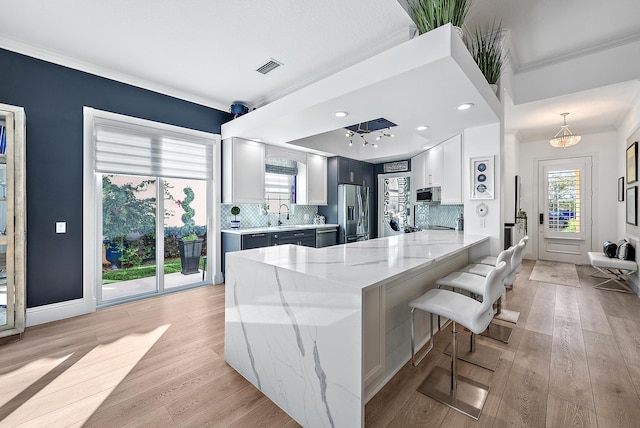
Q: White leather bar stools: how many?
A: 4